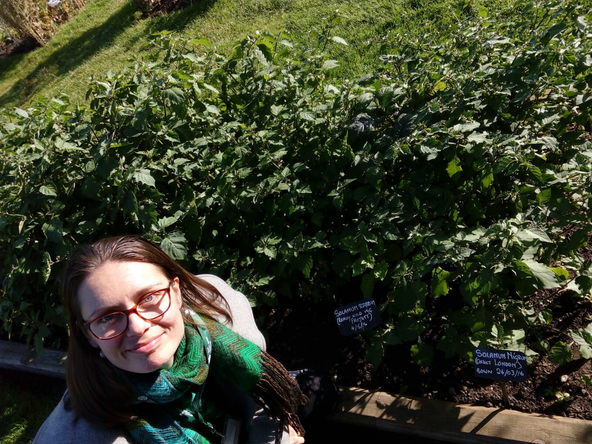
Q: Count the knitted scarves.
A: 1